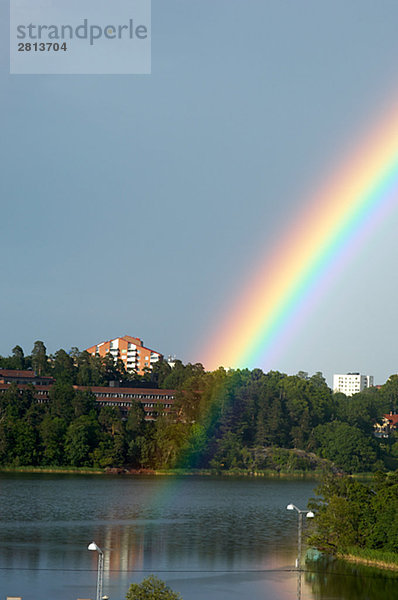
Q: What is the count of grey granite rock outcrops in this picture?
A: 1